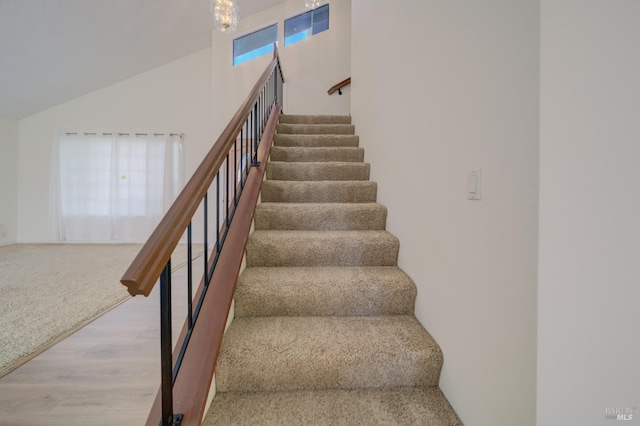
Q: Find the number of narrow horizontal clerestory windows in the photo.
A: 2